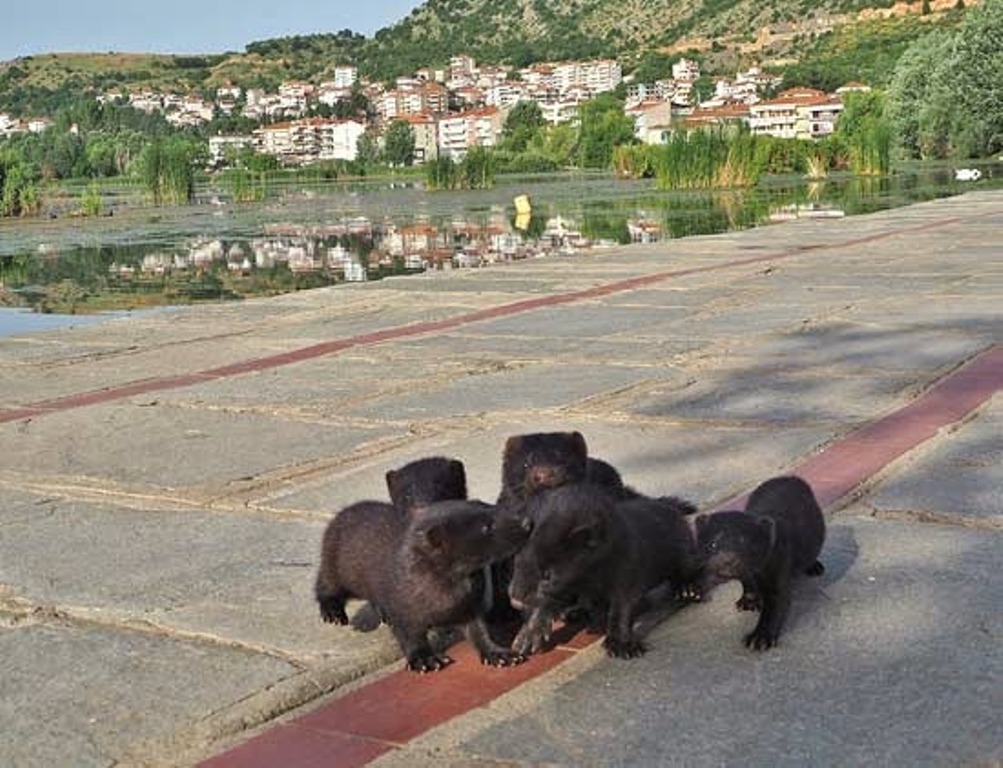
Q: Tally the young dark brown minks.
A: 5